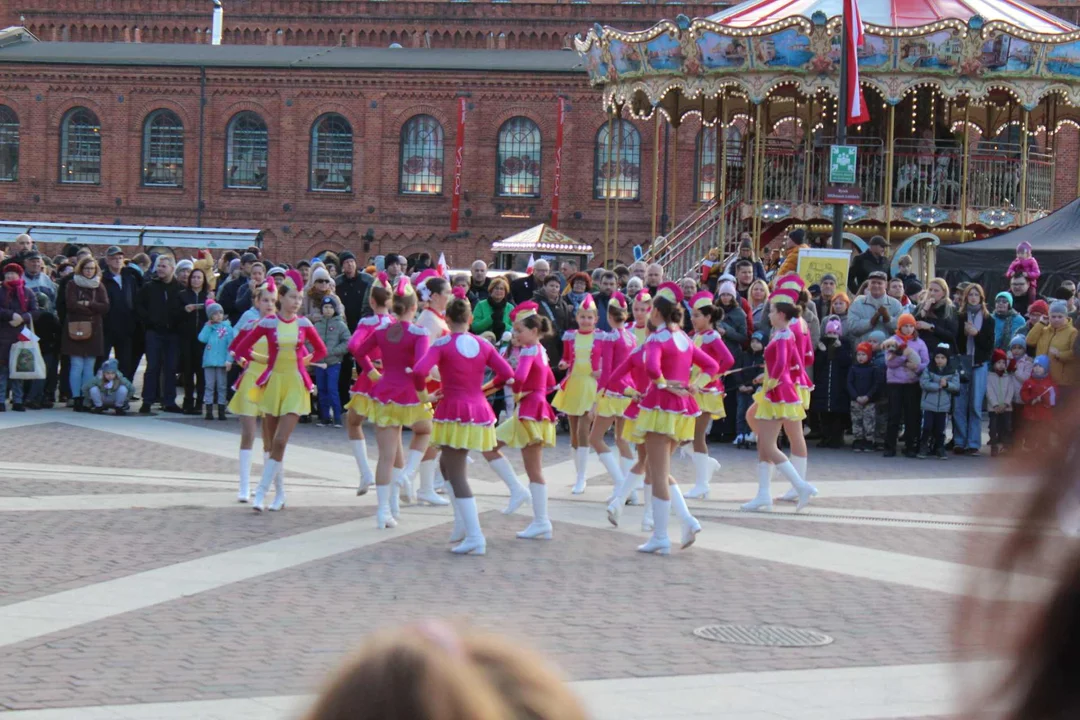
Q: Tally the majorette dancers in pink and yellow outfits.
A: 14